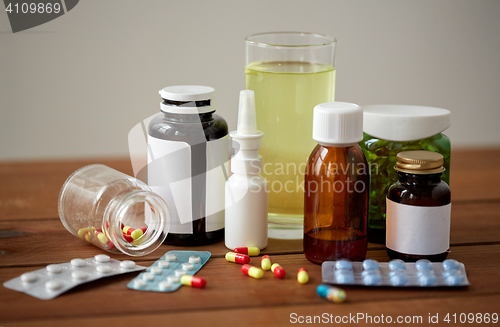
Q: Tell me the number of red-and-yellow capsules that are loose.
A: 7